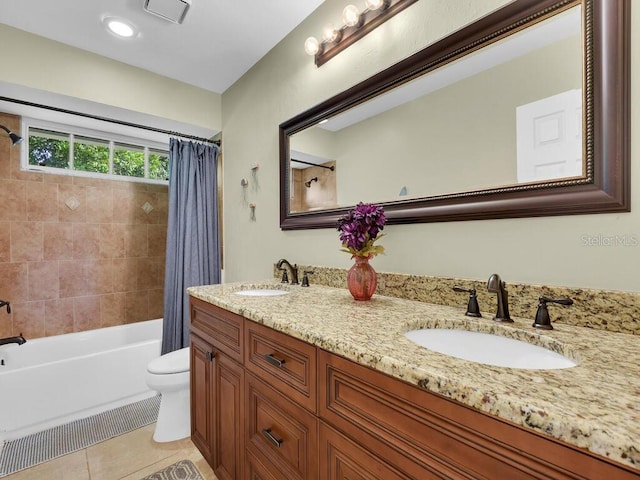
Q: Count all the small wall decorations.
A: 3